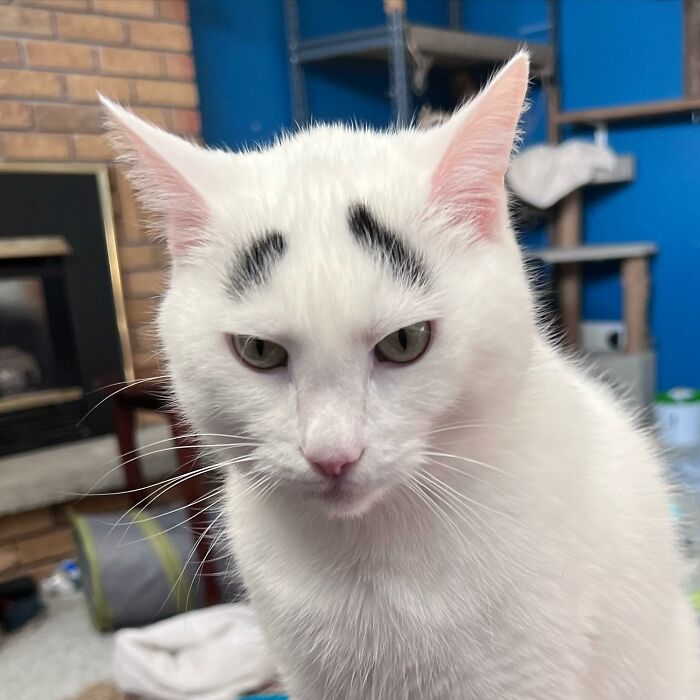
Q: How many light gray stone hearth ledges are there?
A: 1